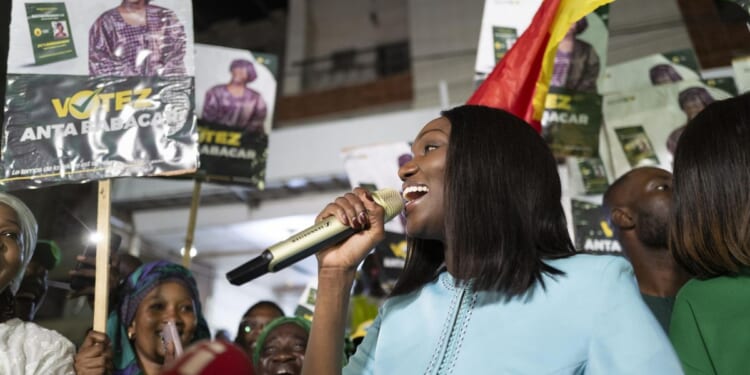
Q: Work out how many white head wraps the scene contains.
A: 1